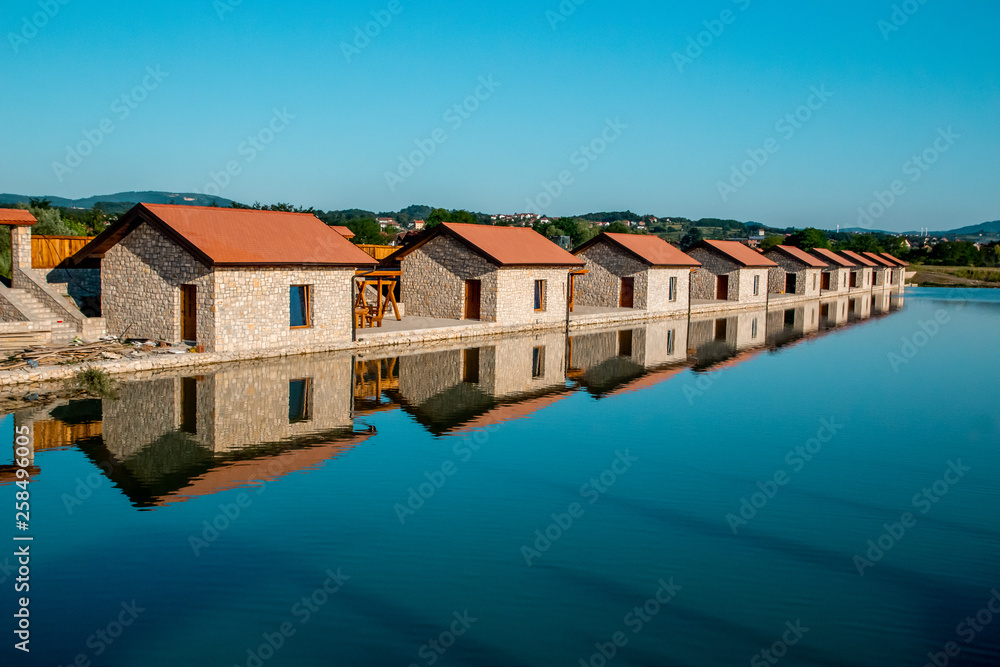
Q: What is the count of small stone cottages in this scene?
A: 9